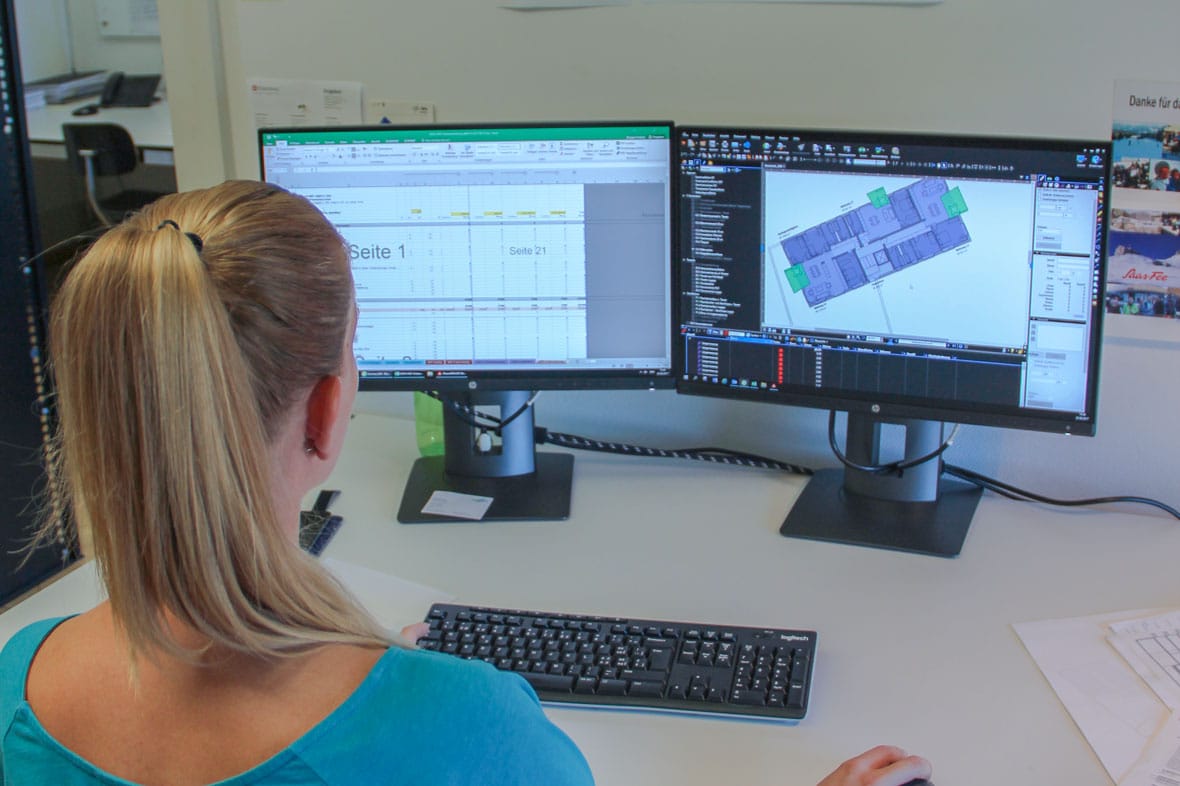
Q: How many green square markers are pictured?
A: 3